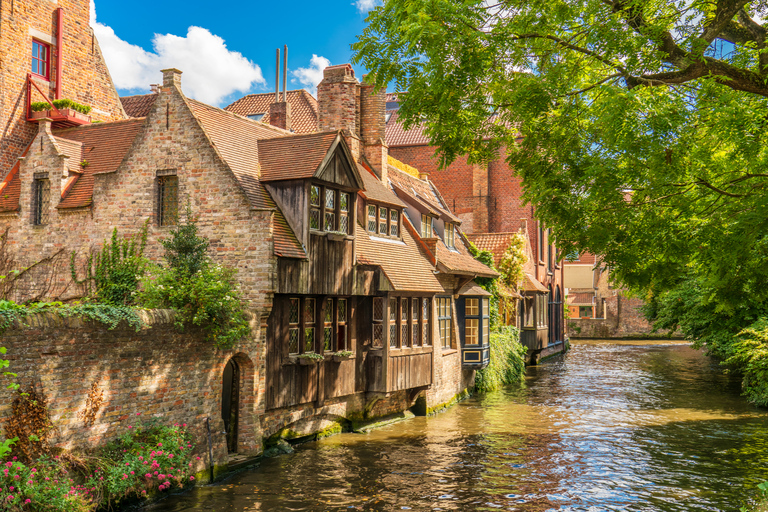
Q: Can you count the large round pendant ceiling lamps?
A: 0